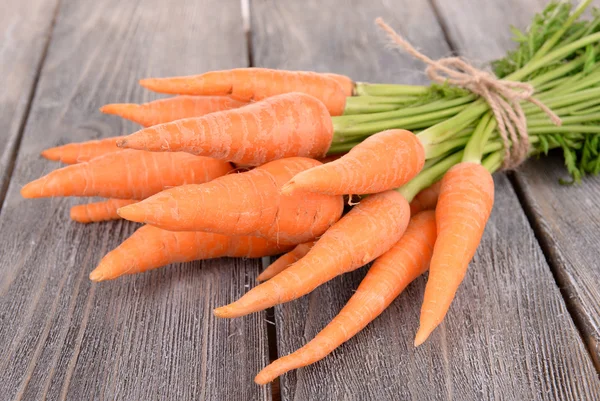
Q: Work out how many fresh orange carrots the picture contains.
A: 13